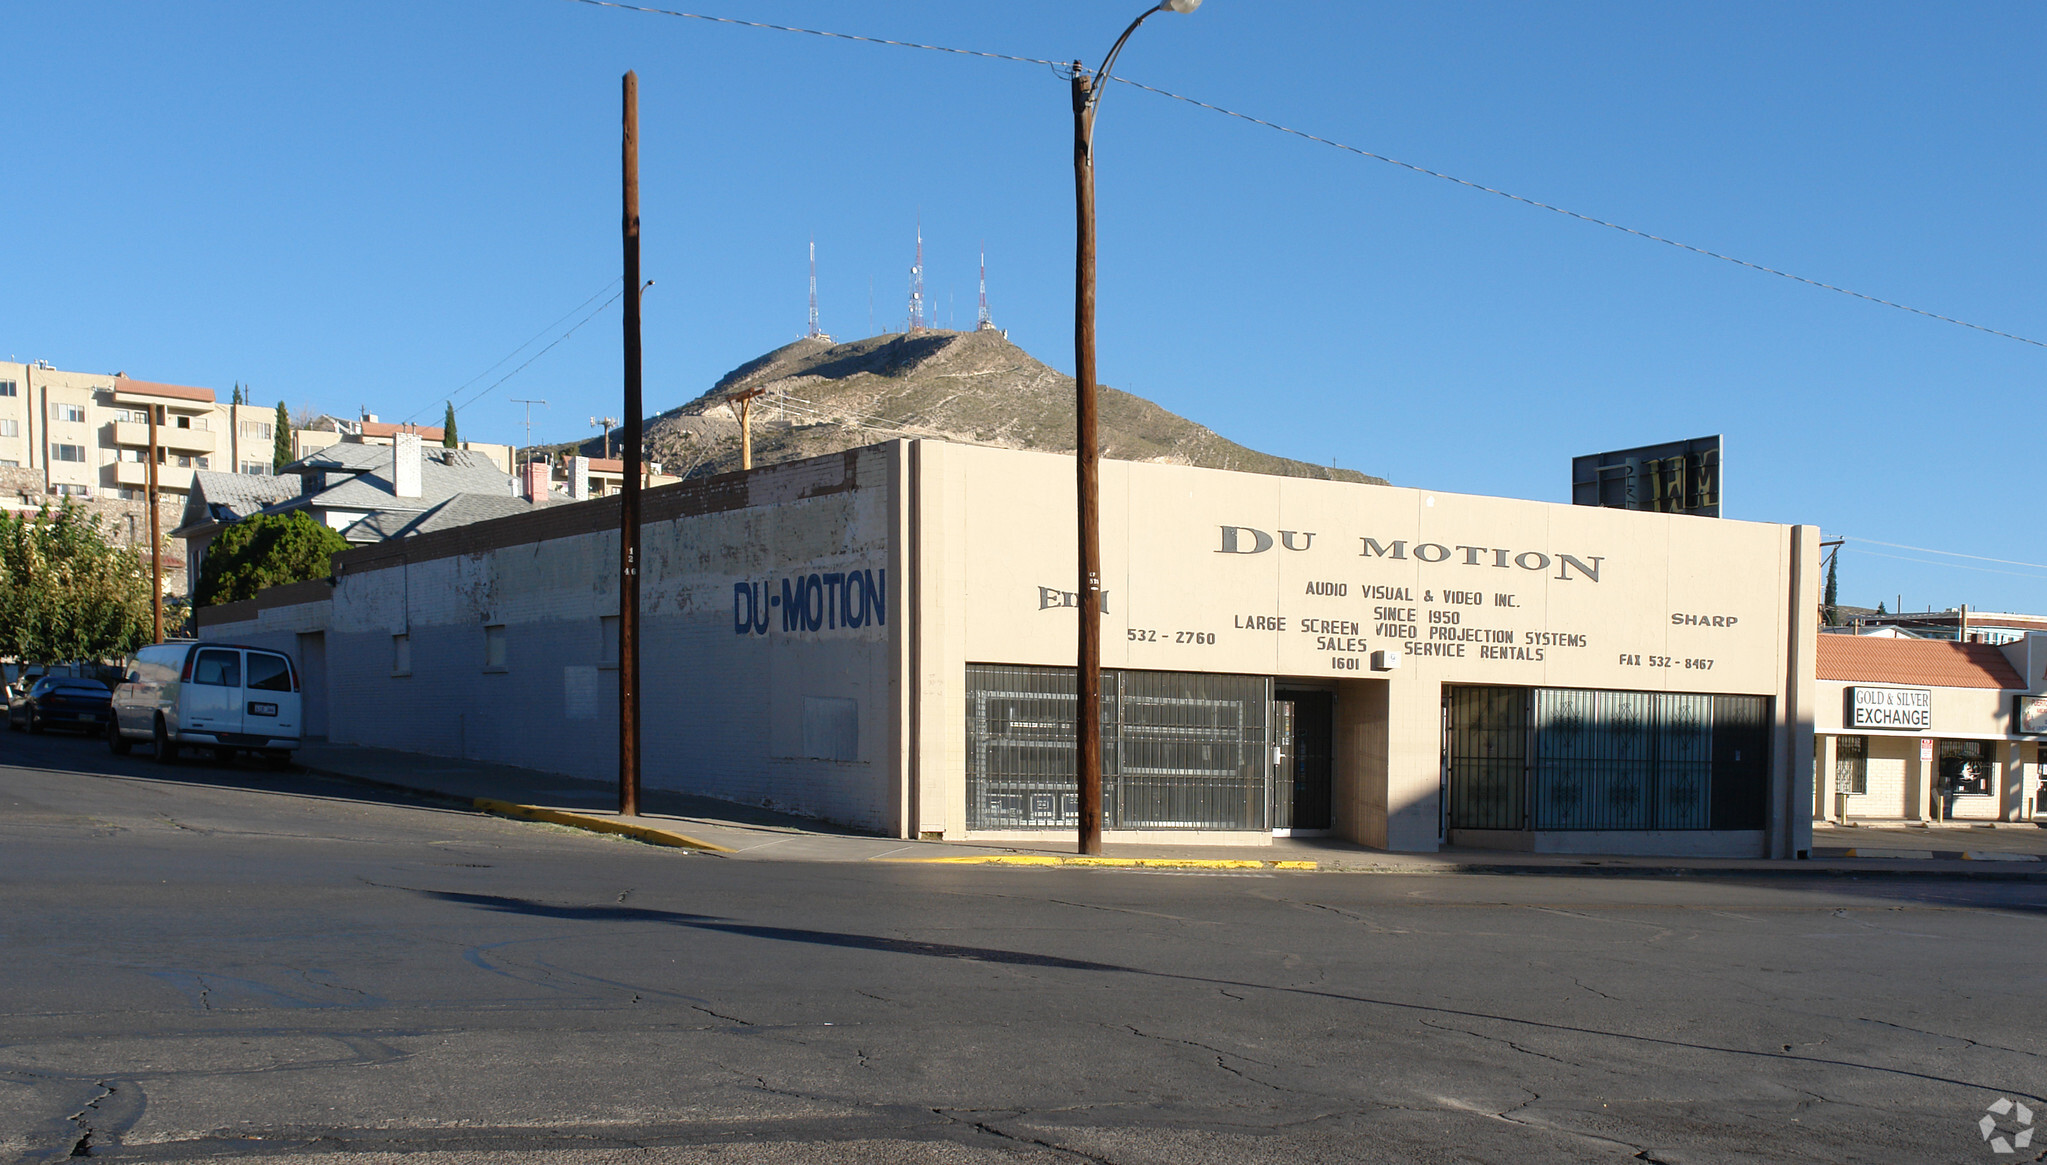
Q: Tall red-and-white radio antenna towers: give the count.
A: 3